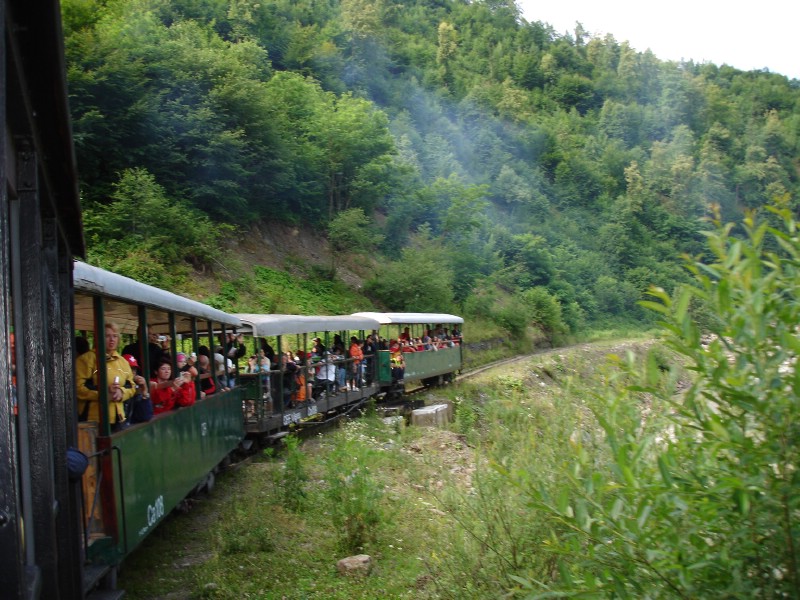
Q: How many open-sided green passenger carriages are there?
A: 3